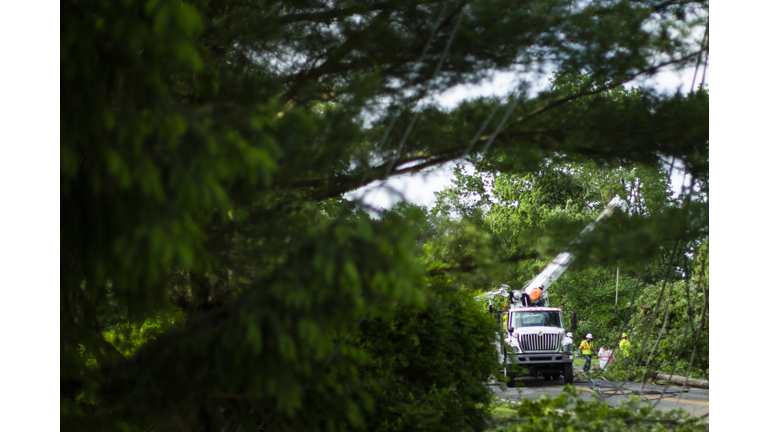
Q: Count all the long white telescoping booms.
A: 1